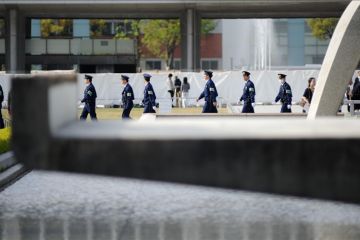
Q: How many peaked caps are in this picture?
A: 6